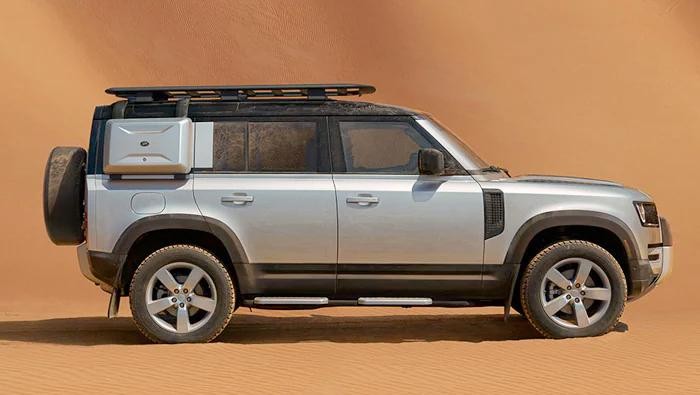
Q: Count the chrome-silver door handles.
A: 2